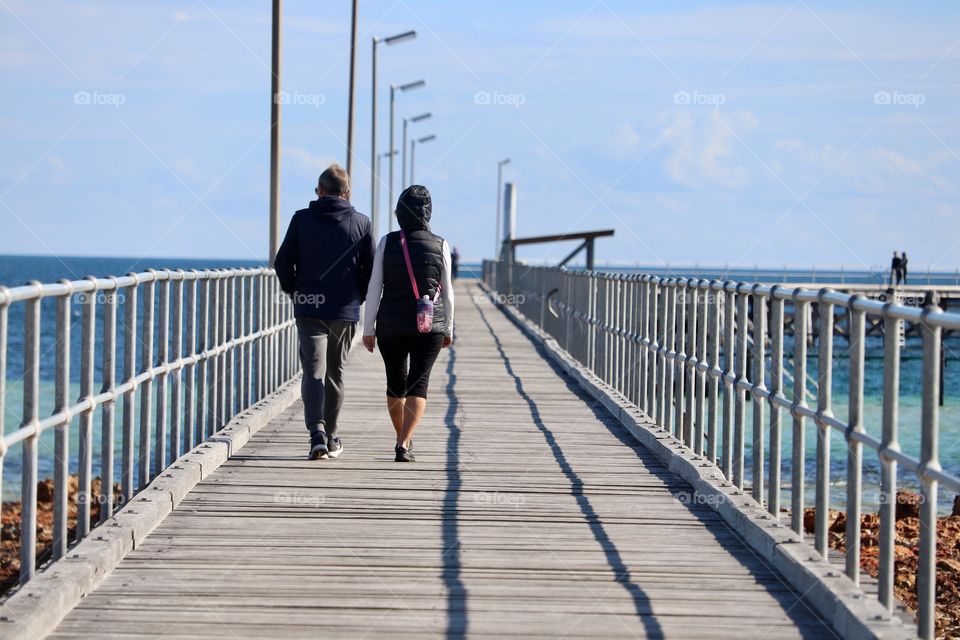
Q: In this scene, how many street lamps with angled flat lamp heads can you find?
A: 6